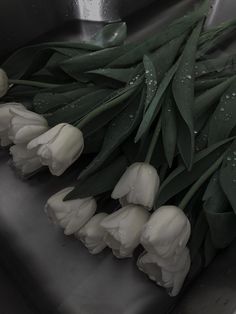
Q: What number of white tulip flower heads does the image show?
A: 11